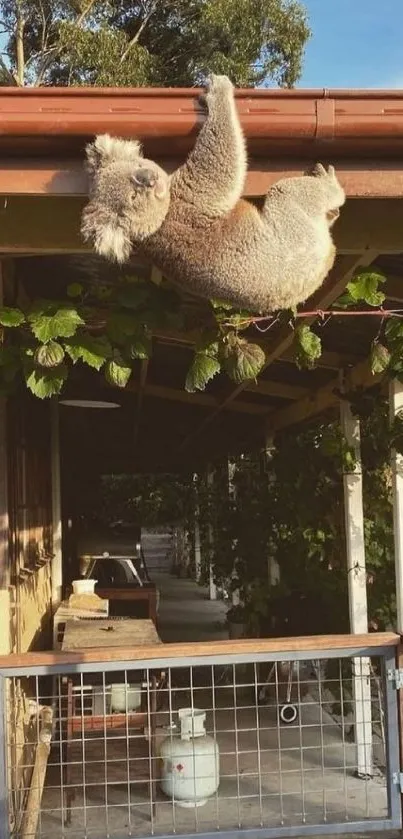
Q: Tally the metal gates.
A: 1